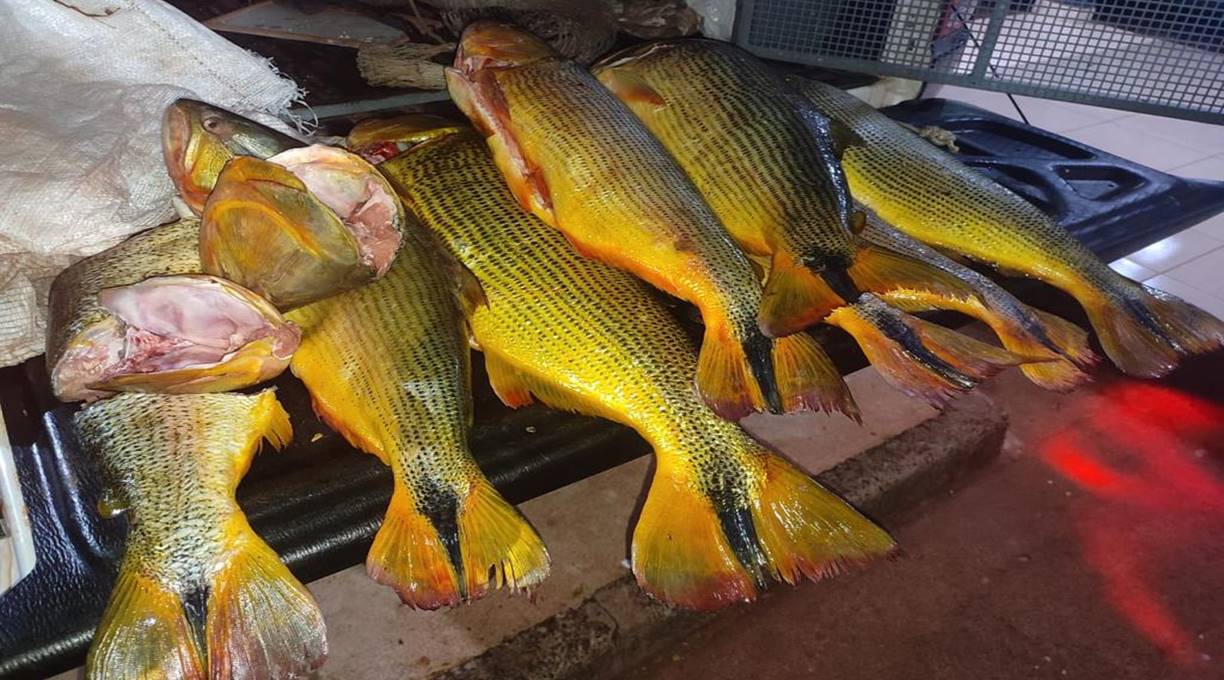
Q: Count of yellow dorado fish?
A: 8